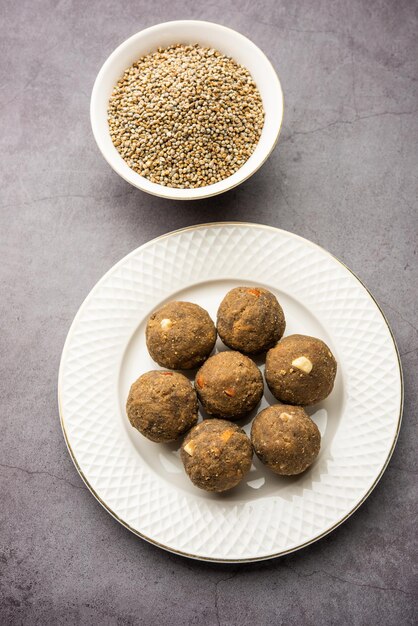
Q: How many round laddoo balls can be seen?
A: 7